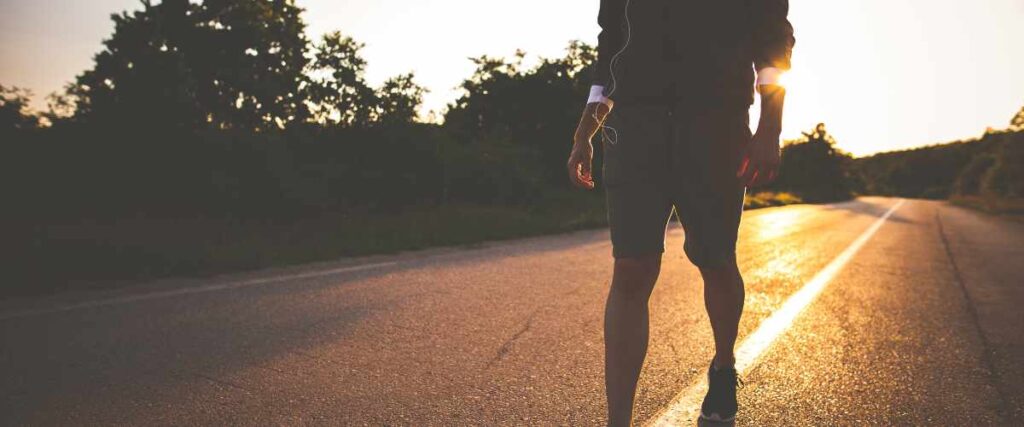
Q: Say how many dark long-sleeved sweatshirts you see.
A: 1